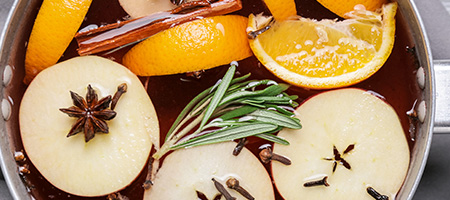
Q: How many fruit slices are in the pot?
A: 9